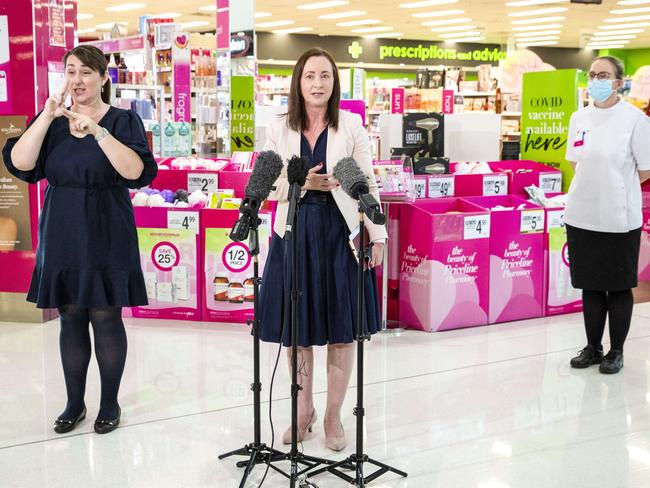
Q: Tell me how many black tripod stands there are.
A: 3